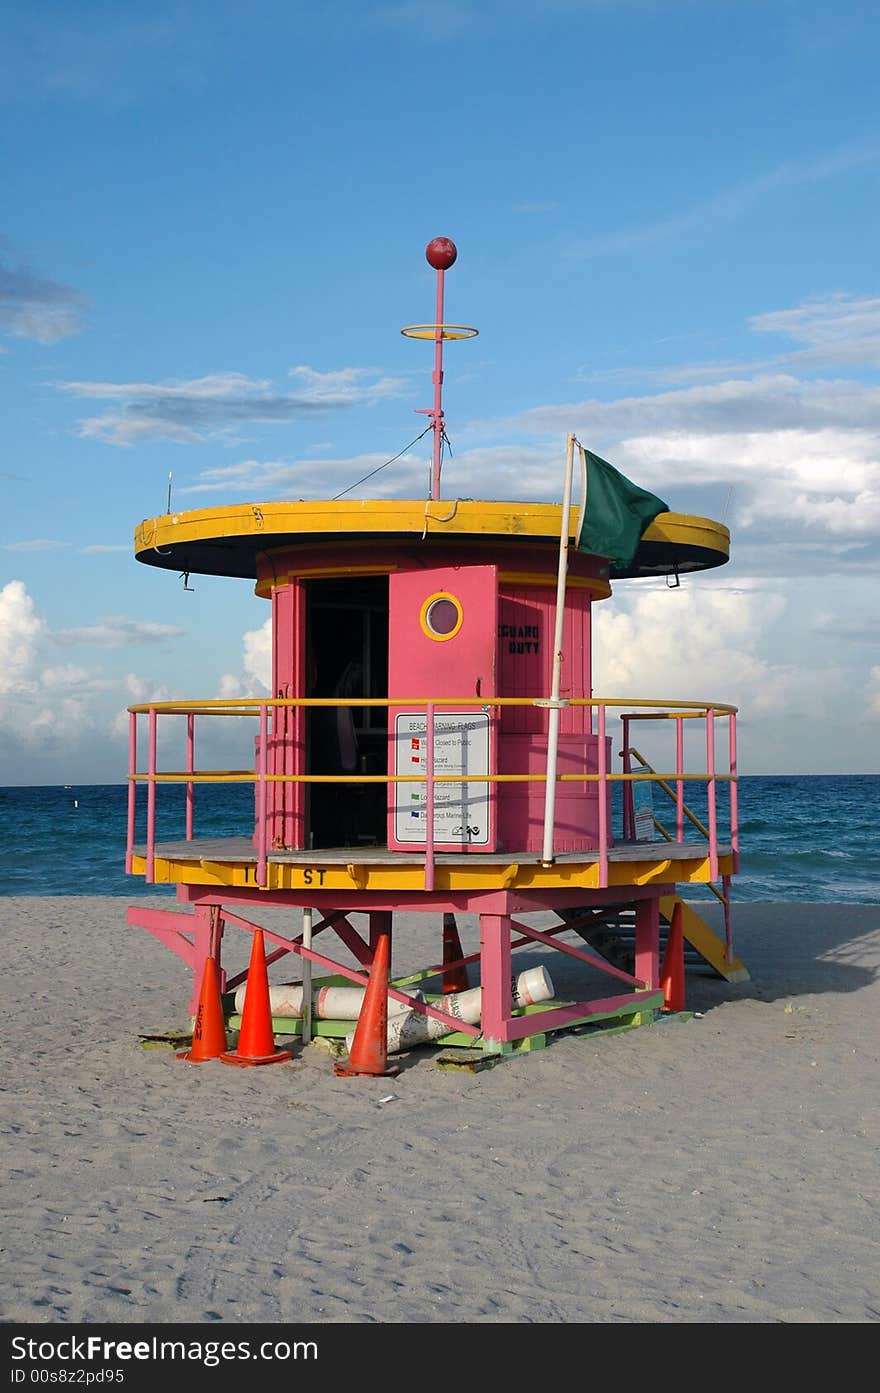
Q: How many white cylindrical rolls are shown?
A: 2